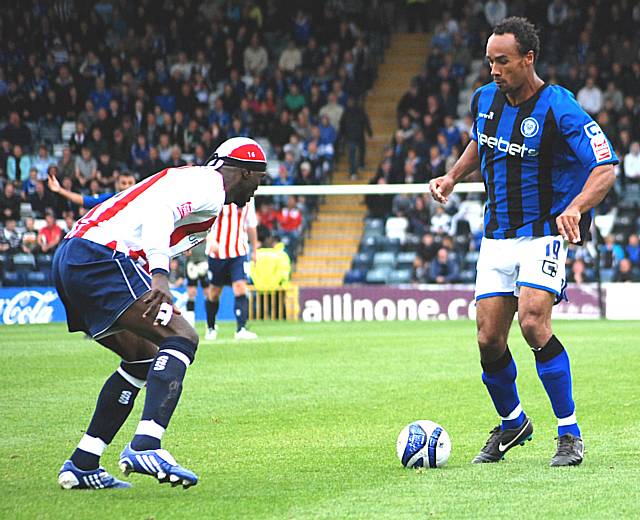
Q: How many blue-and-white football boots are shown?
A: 2